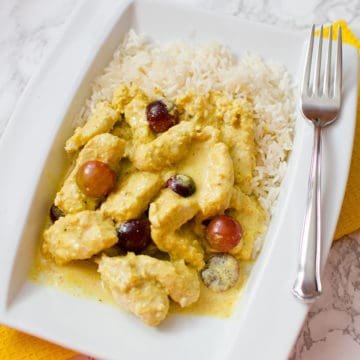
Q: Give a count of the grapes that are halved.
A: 1